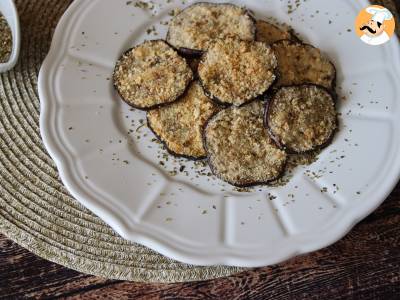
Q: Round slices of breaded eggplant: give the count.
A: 8